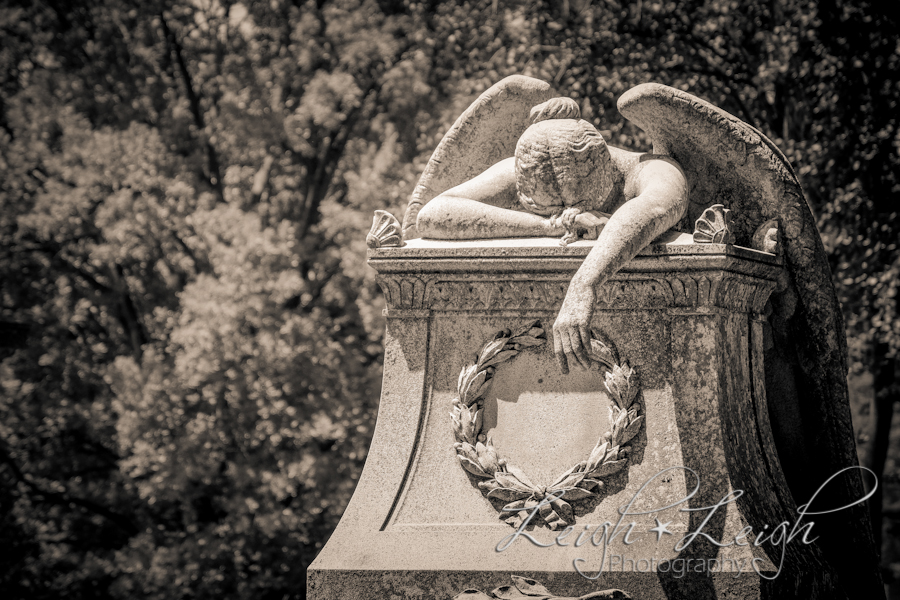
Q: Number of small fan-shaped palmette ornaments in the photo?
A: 2